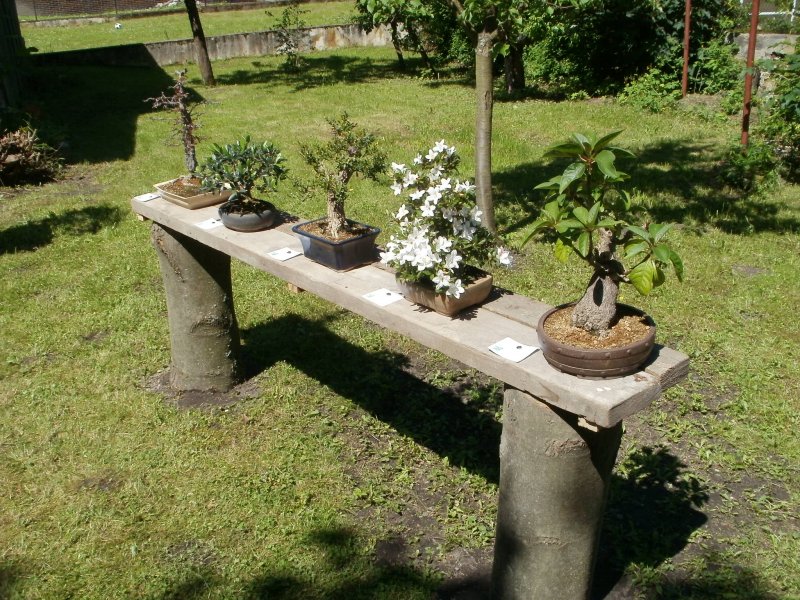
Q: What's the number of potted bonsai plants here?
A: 5